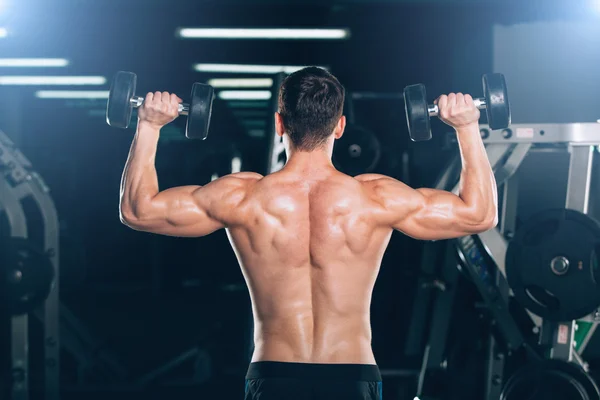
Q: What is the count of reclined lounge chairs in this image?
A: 0